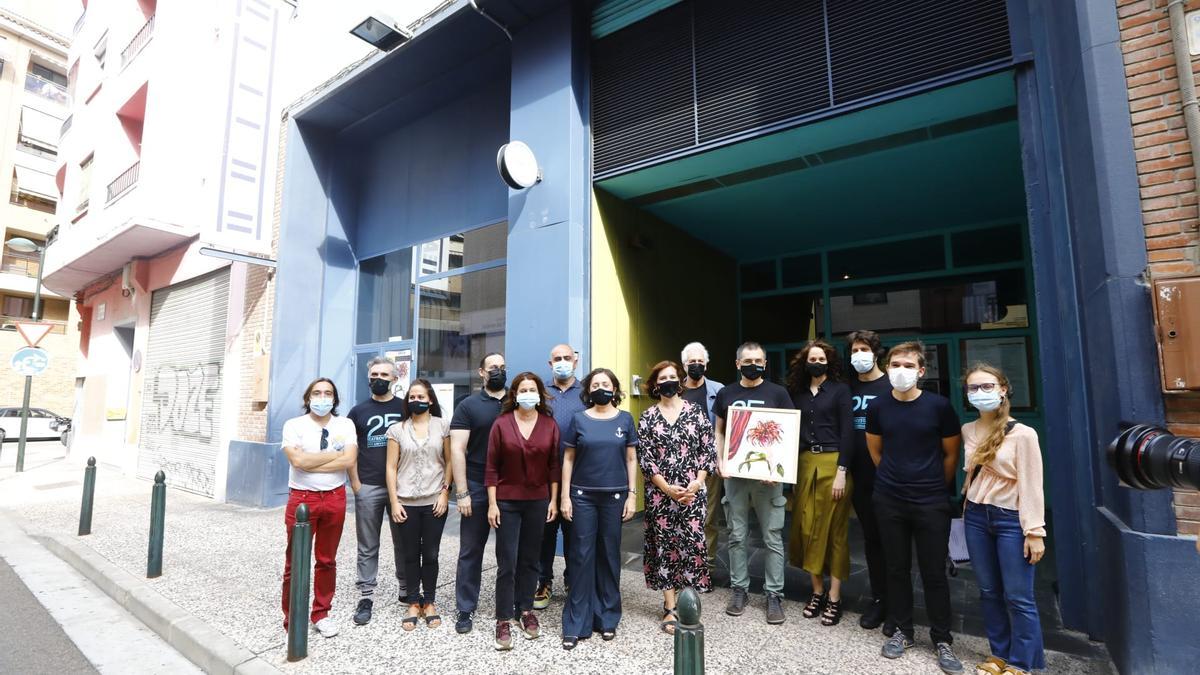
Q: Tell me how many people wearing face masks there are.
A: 14